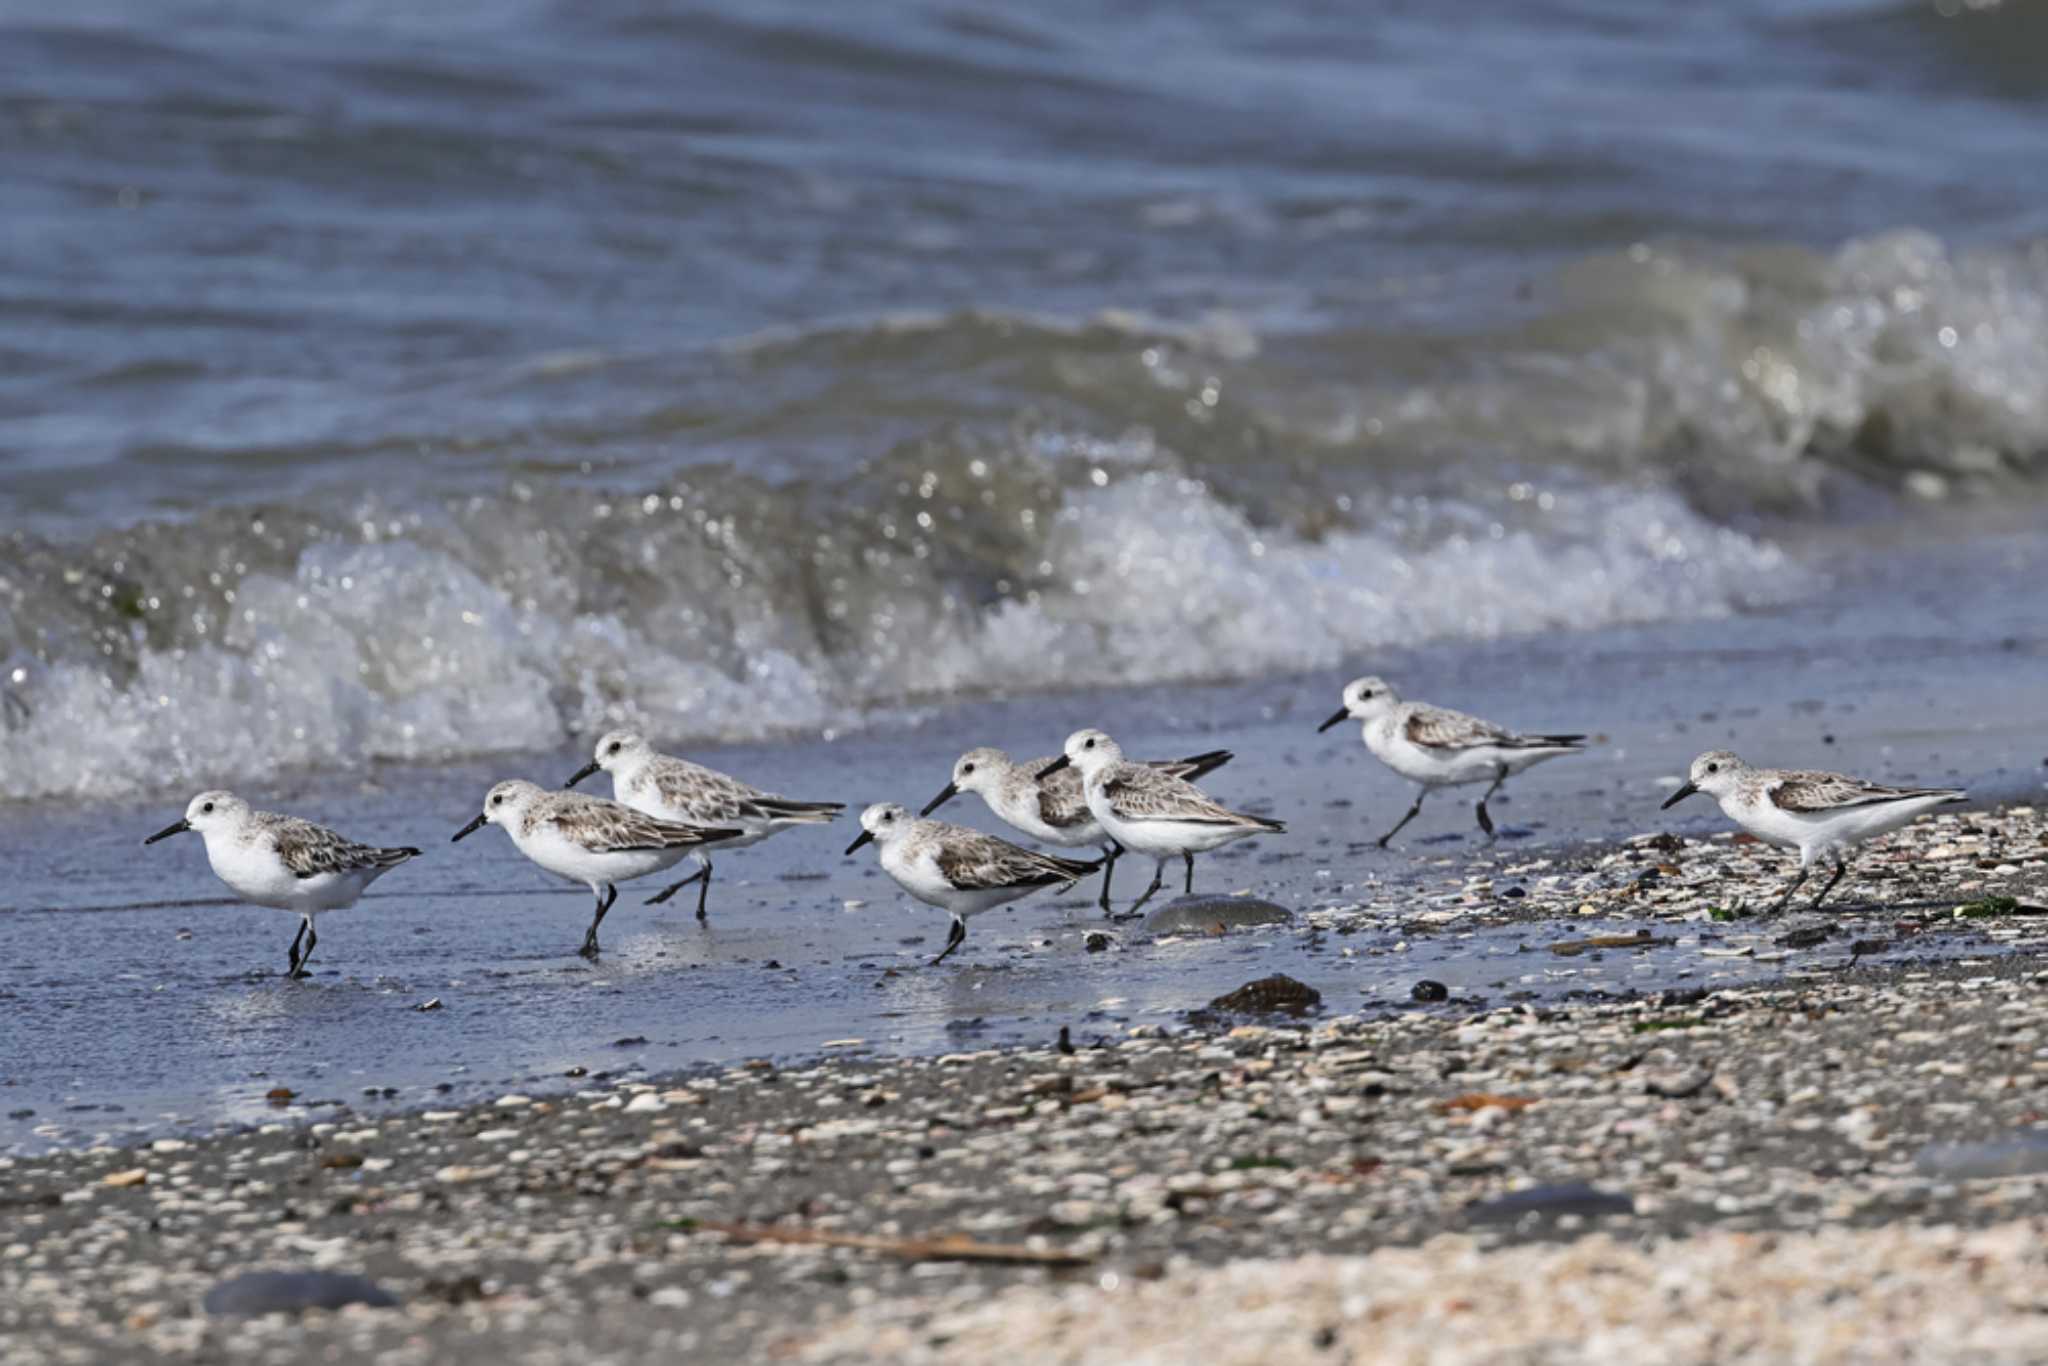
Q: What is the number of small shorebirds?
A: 8